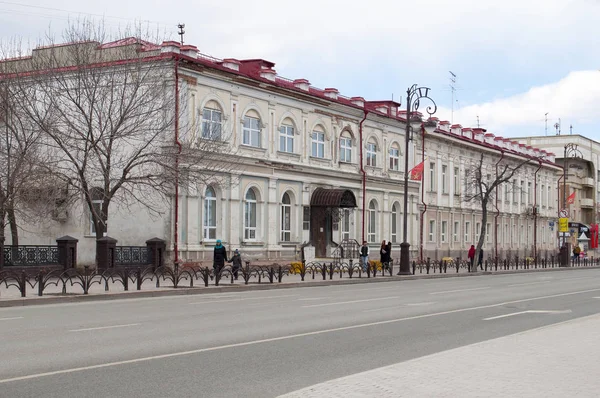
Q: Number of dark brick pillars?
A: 3